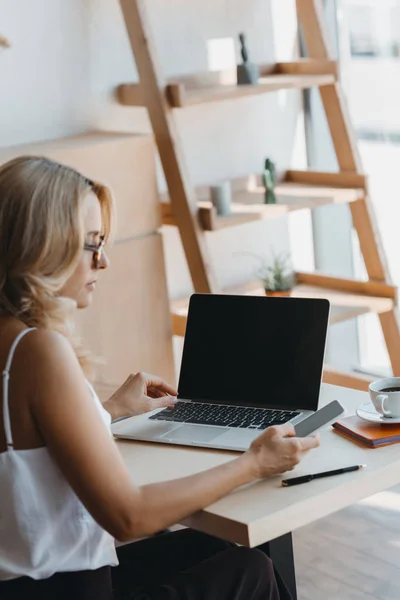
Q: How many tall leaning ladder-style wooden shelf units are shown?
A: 1